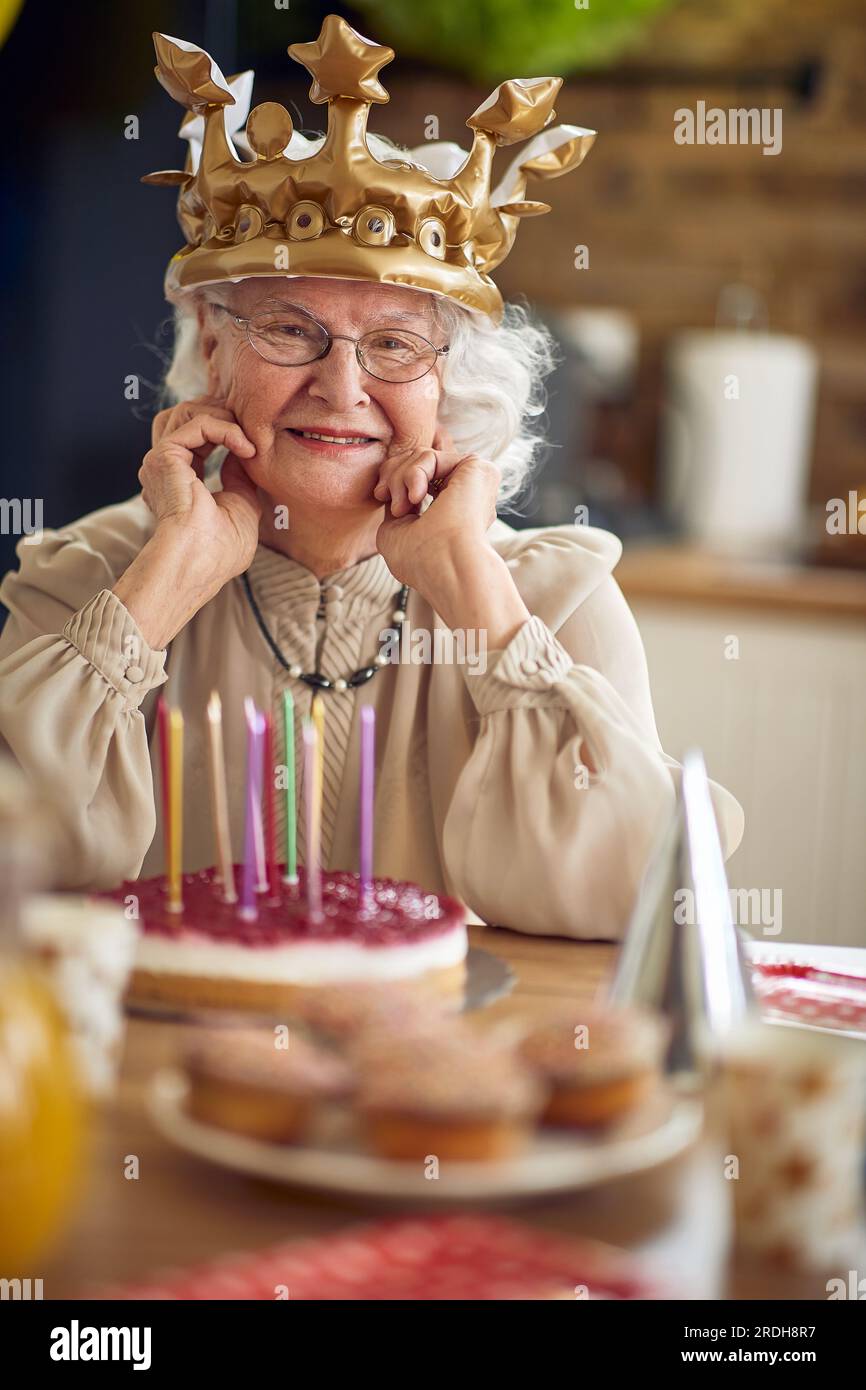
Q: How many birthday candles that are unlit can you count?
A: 10